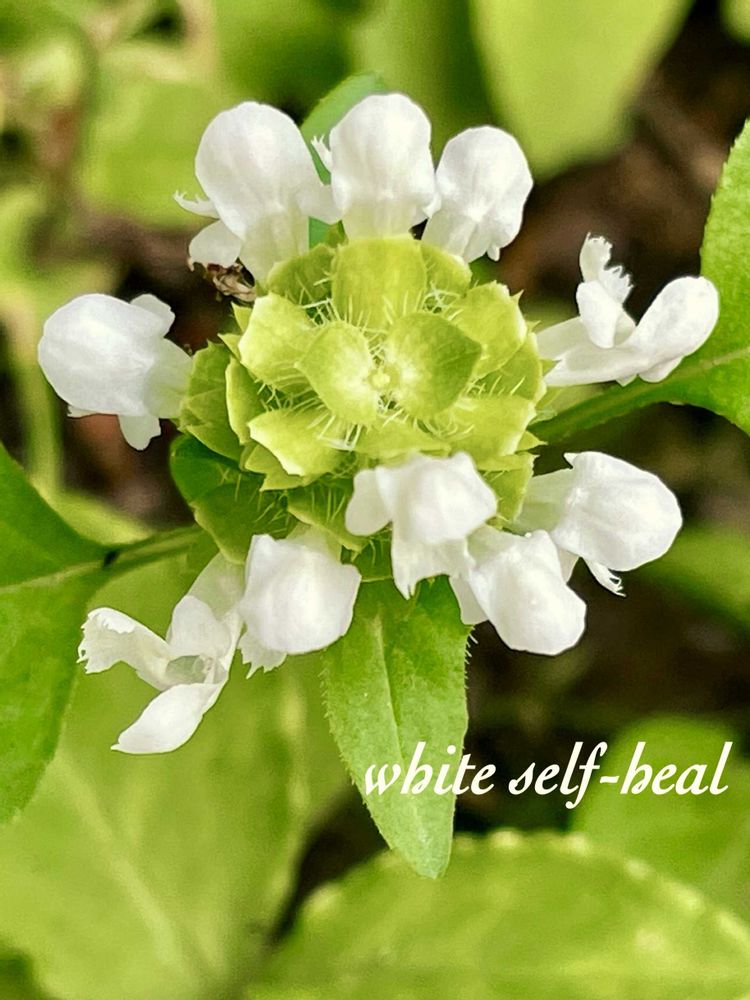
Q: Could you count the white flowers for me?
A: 10